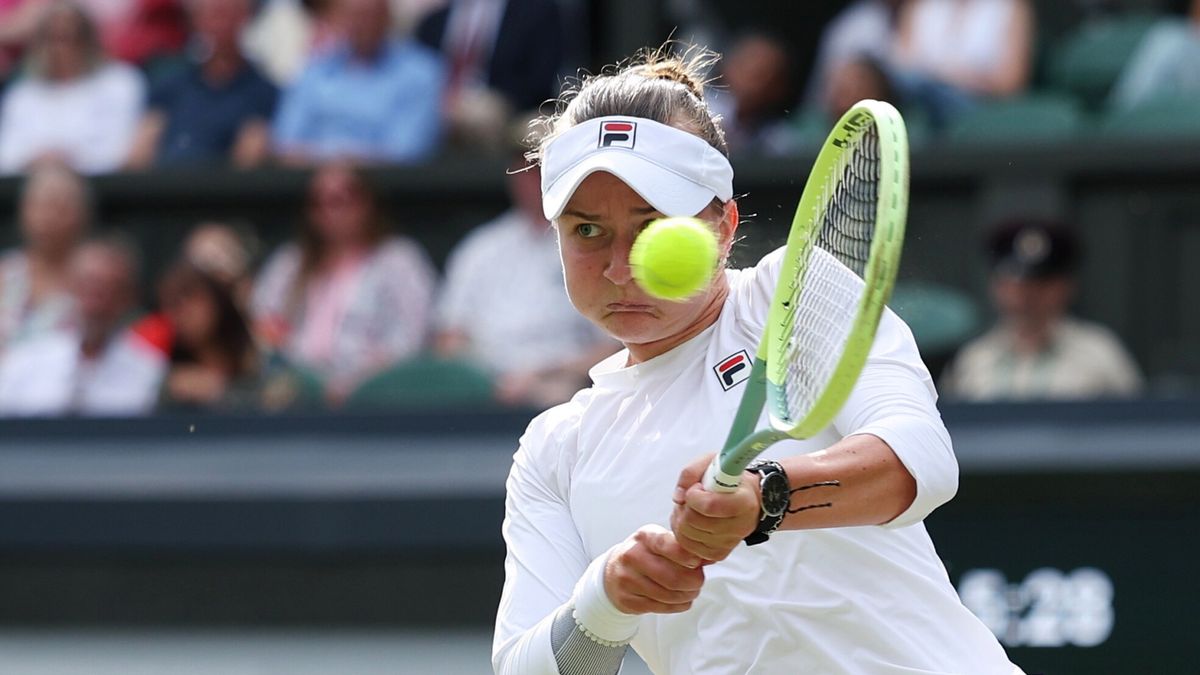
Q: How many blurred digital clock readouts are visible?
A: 1